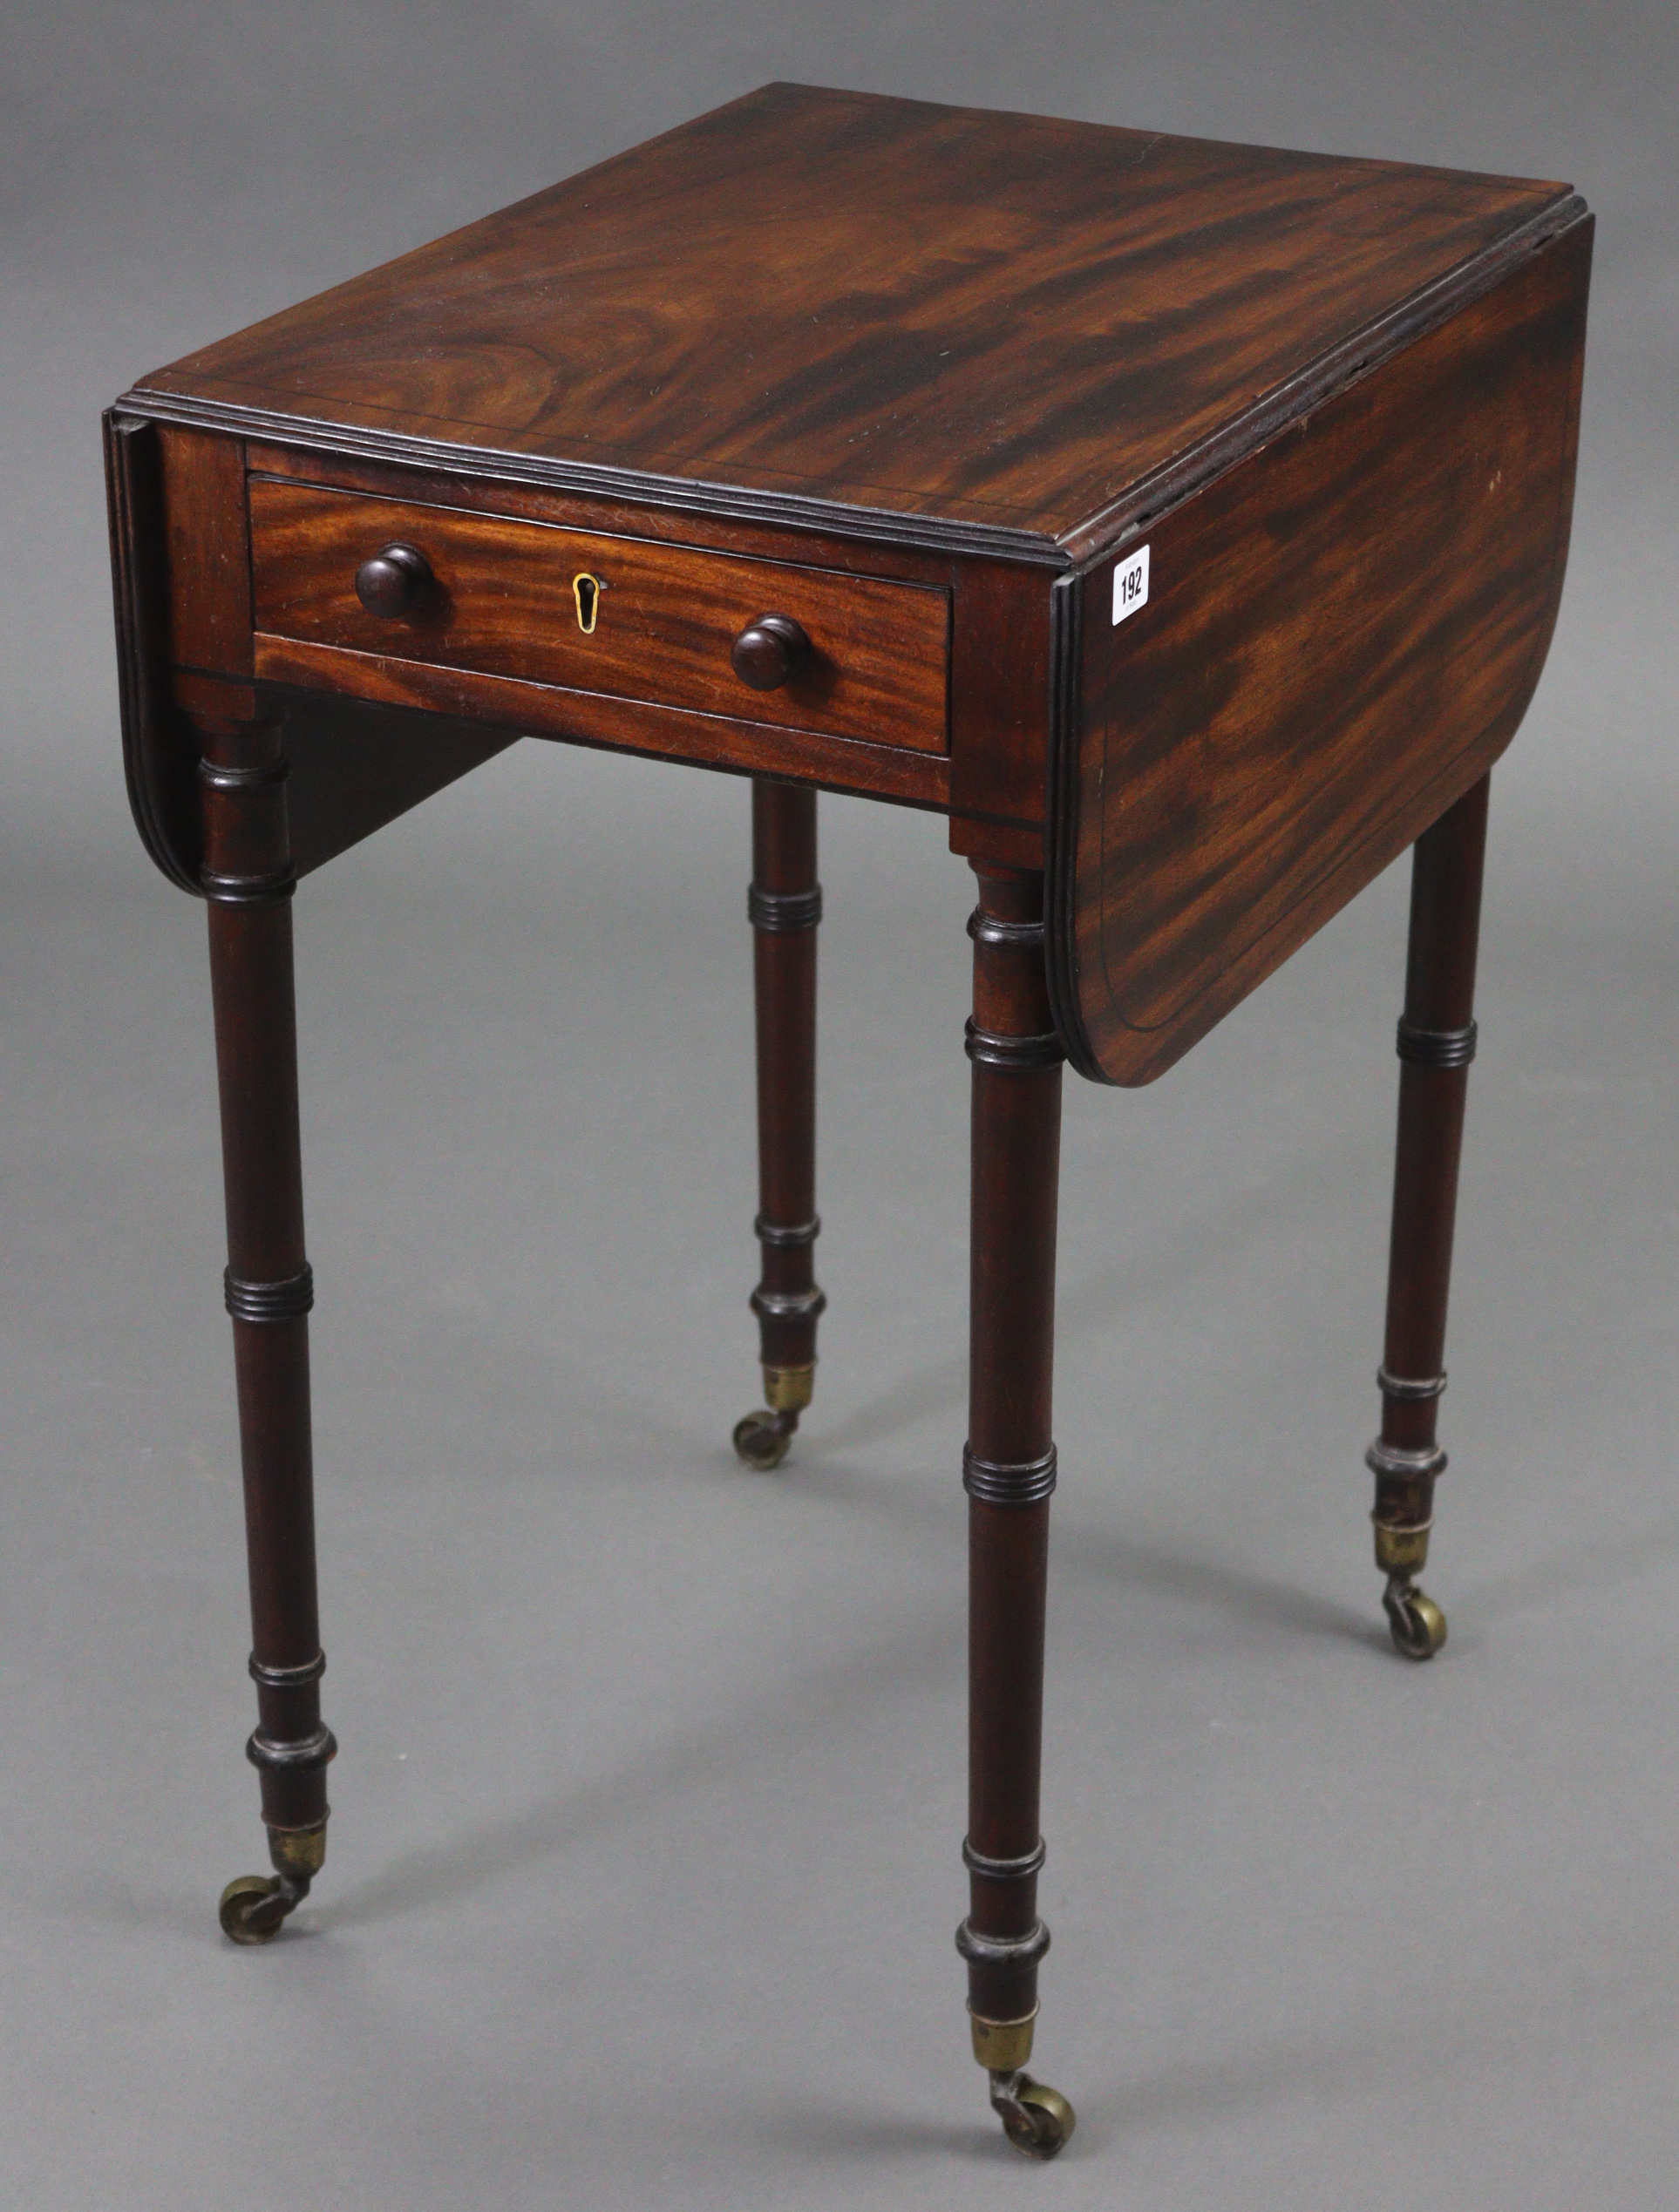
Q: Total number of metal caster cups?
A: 4